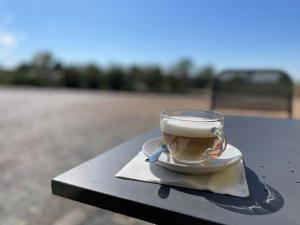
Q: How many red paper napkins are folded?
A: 0